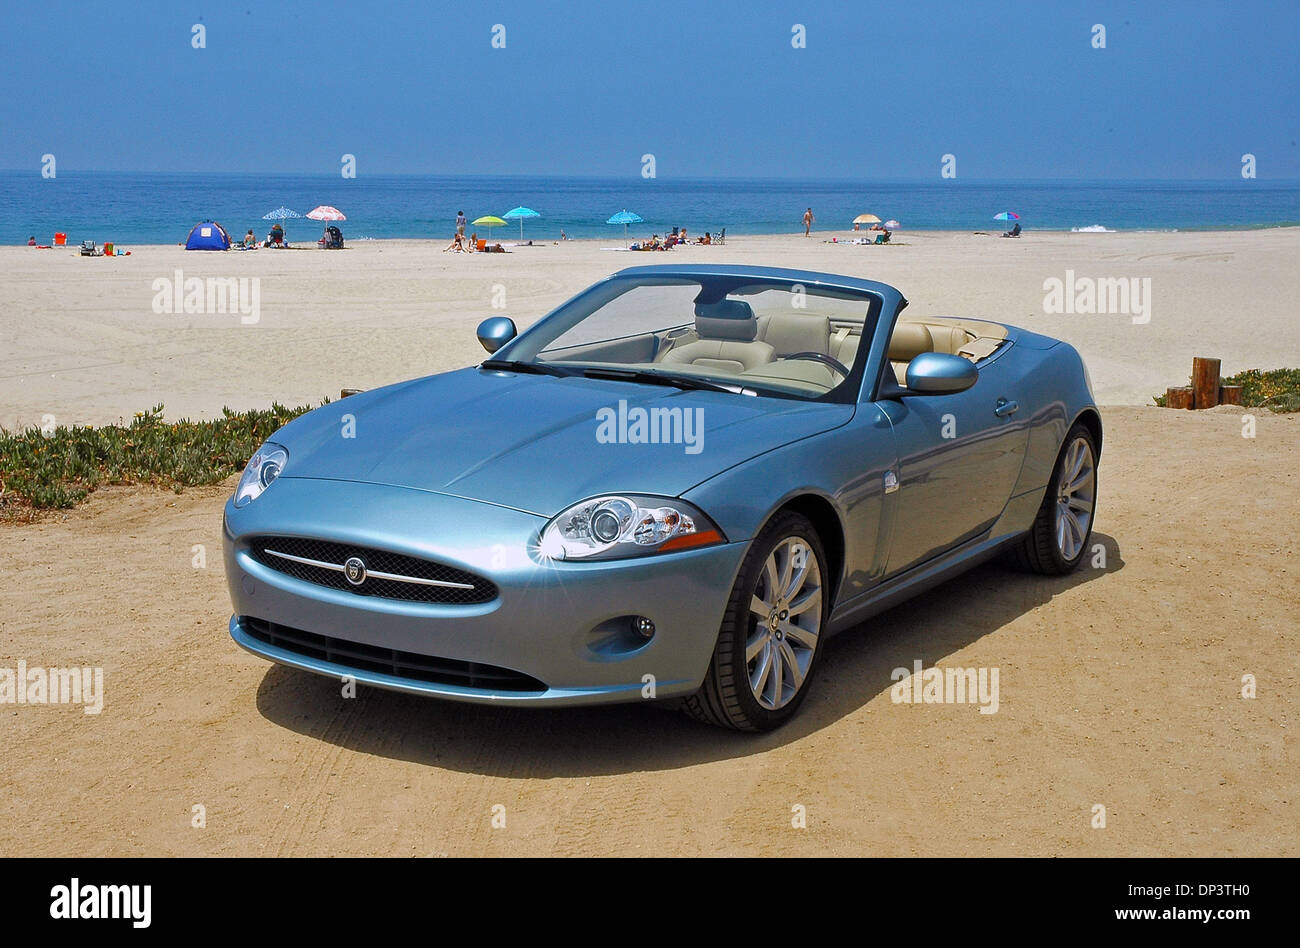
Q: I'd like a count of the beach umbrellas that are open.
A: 8